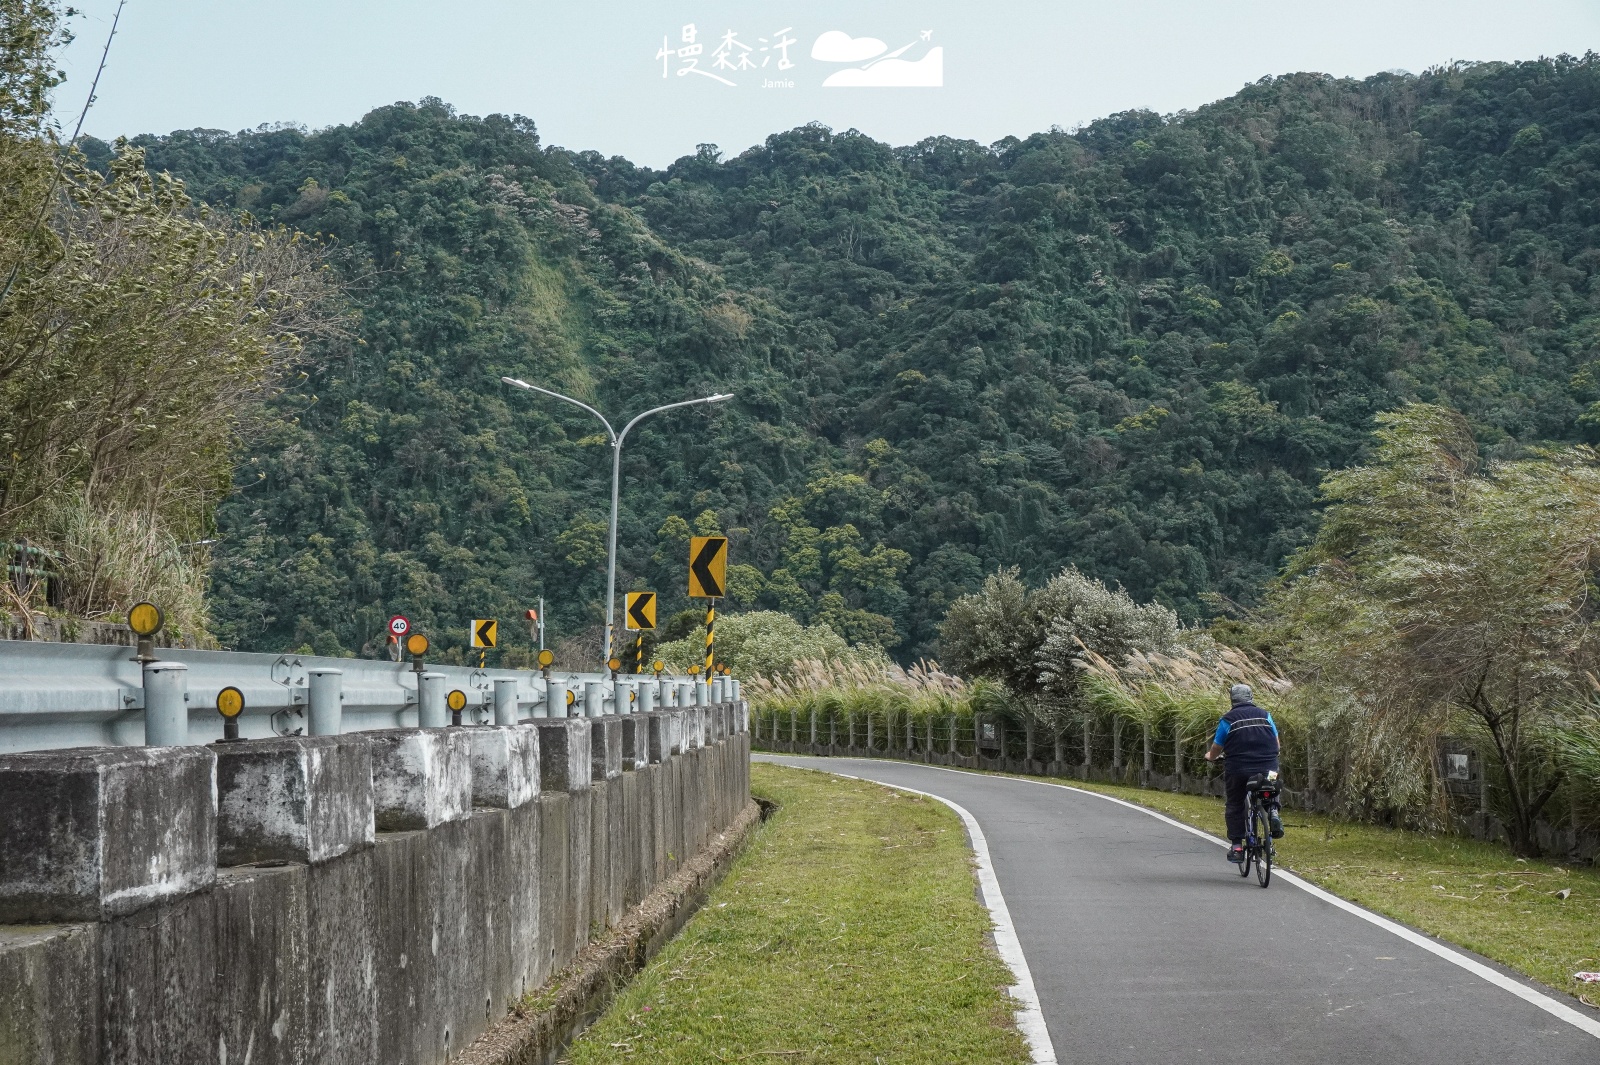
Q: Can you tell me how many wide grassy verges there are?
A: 2